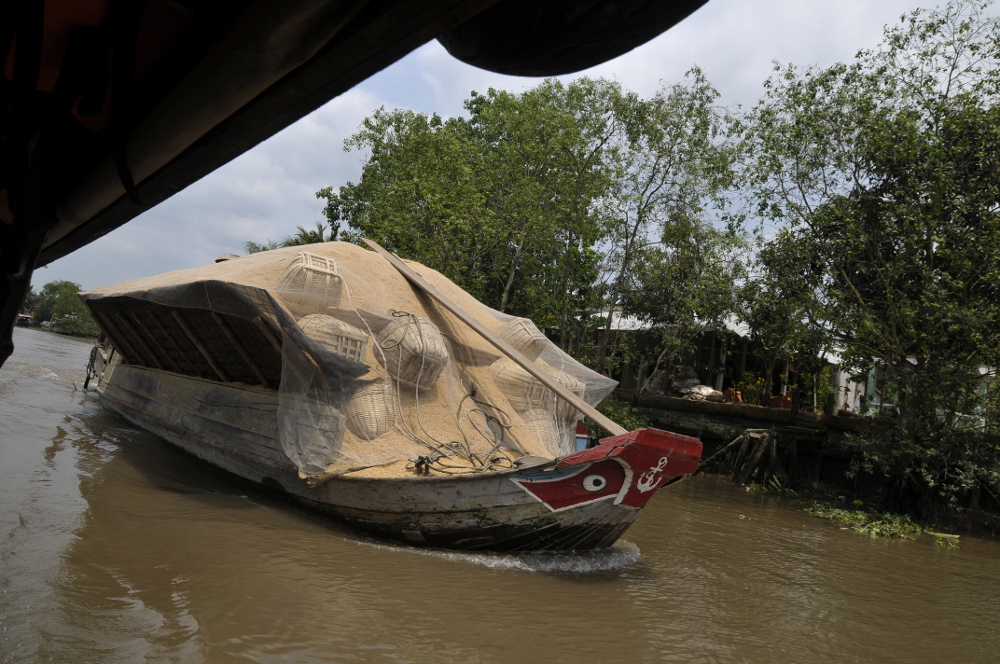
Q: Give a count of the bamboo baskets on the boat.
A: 8